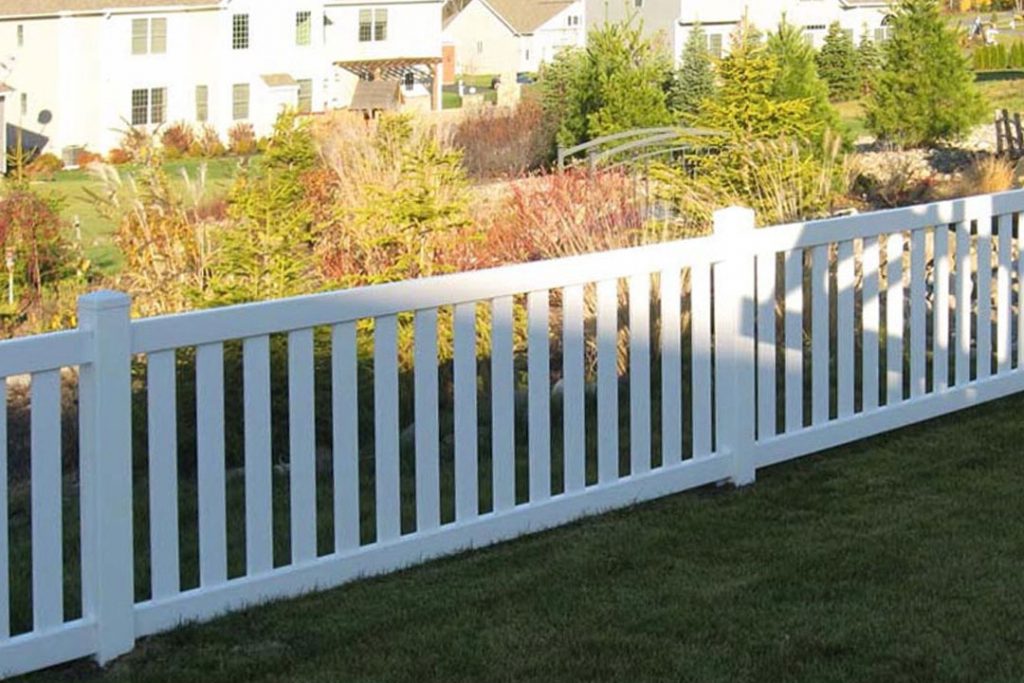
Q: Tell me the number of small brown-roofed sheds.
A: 1